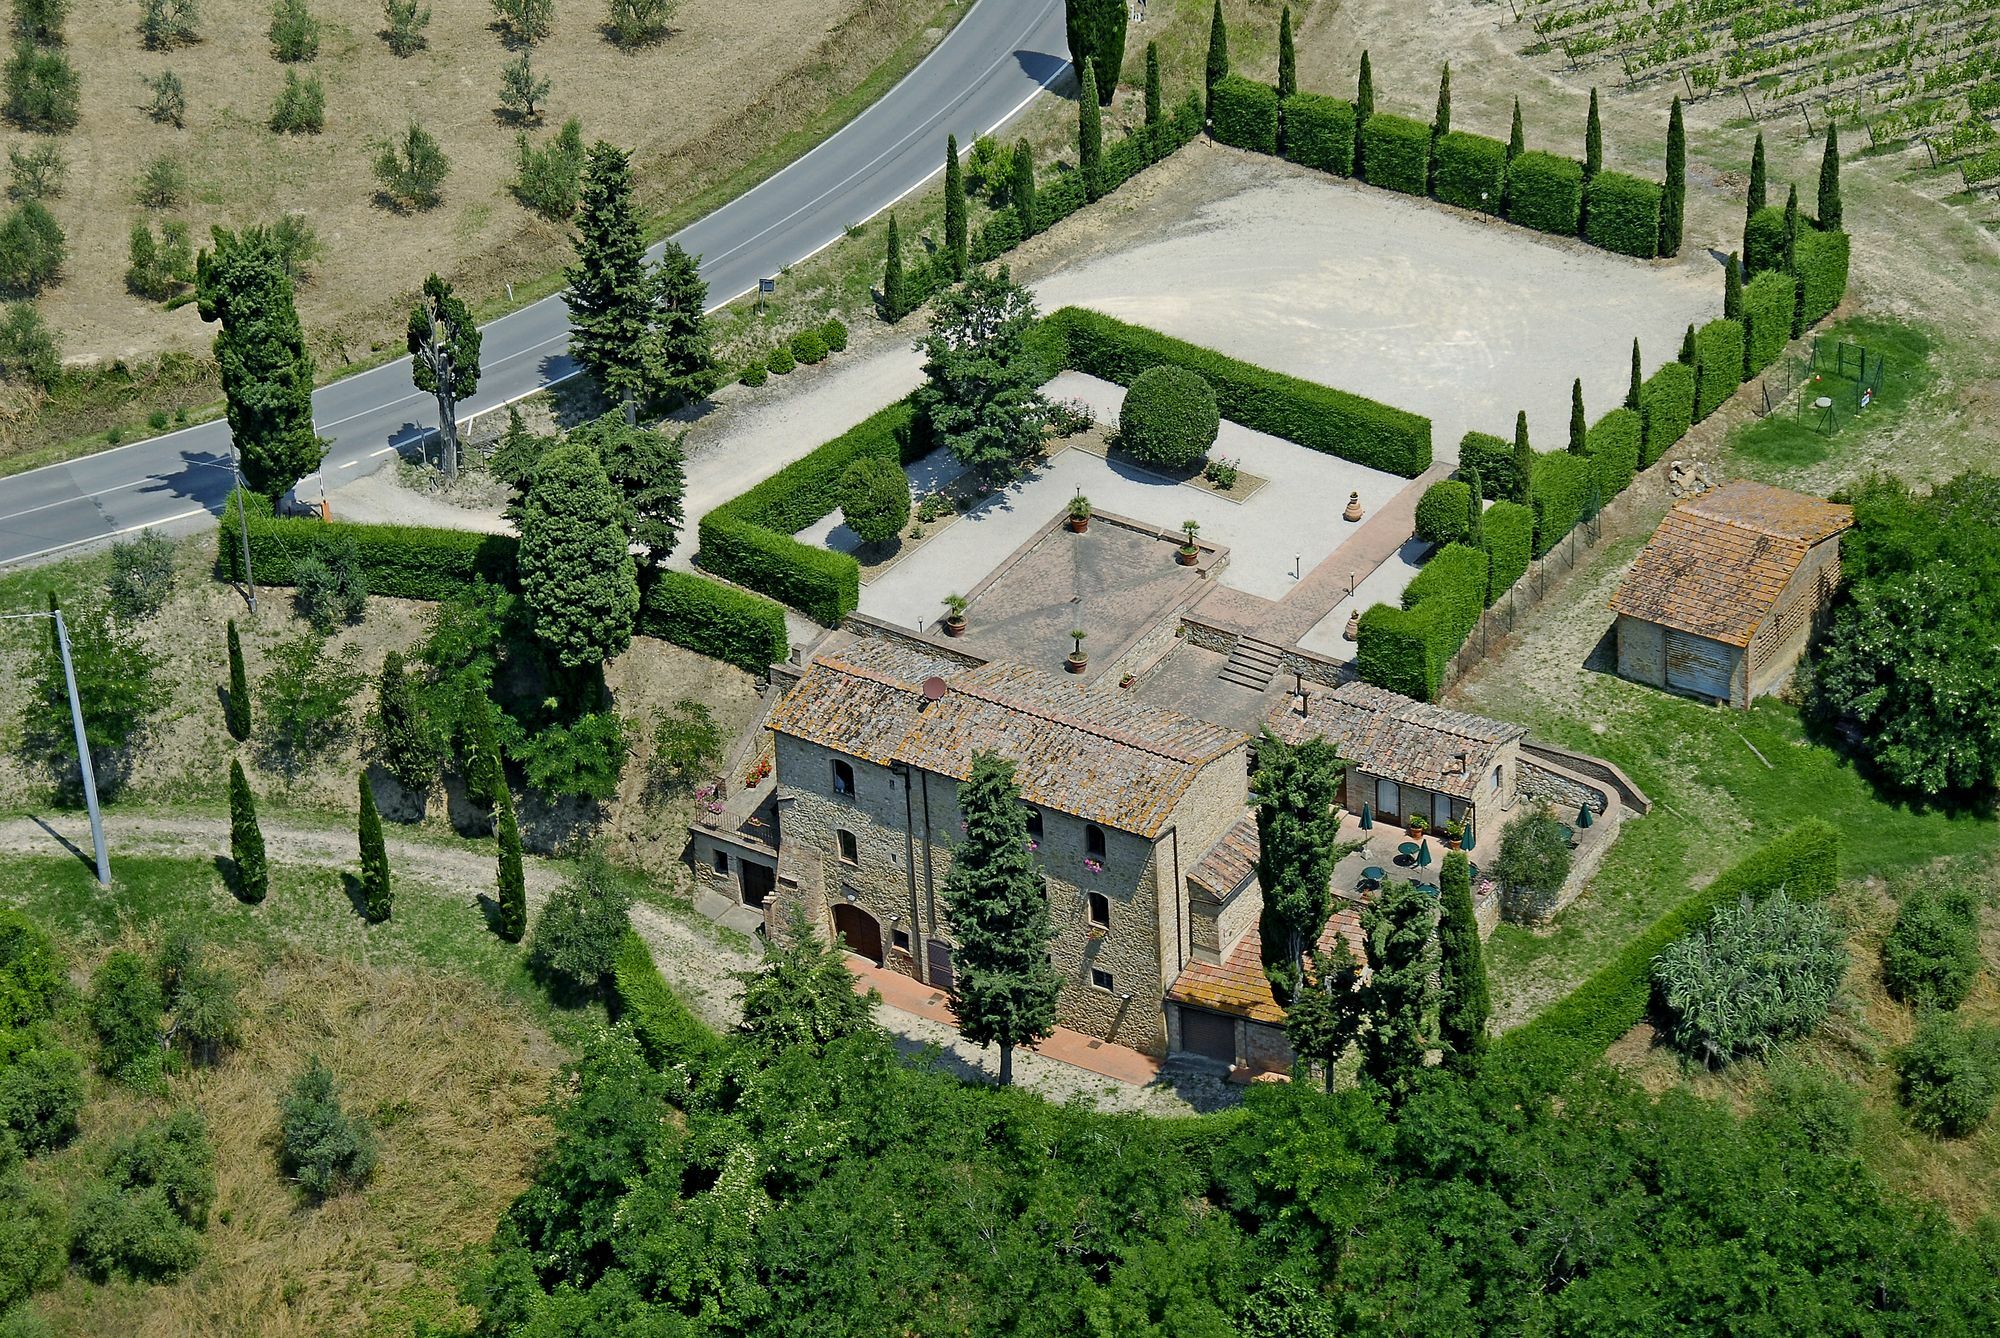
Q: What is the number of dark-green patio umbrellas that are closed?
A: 4